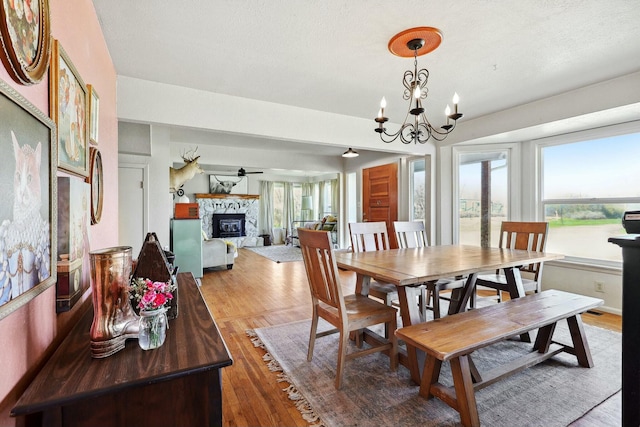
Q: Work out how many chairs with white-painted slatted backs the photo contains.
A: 2